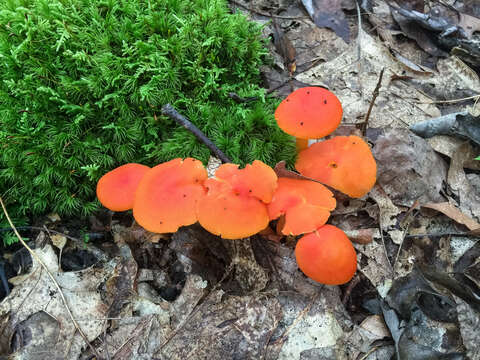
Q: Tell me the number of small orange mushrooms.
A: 7